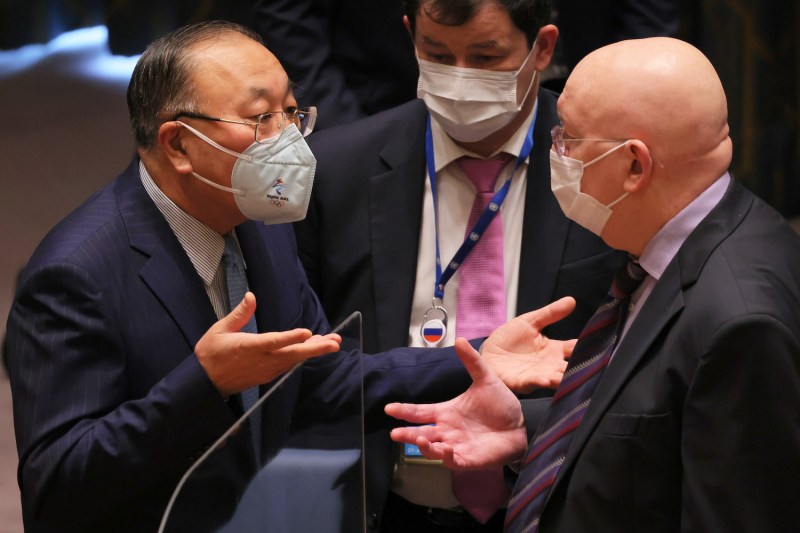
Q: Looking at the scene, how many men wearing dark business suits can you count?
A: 3